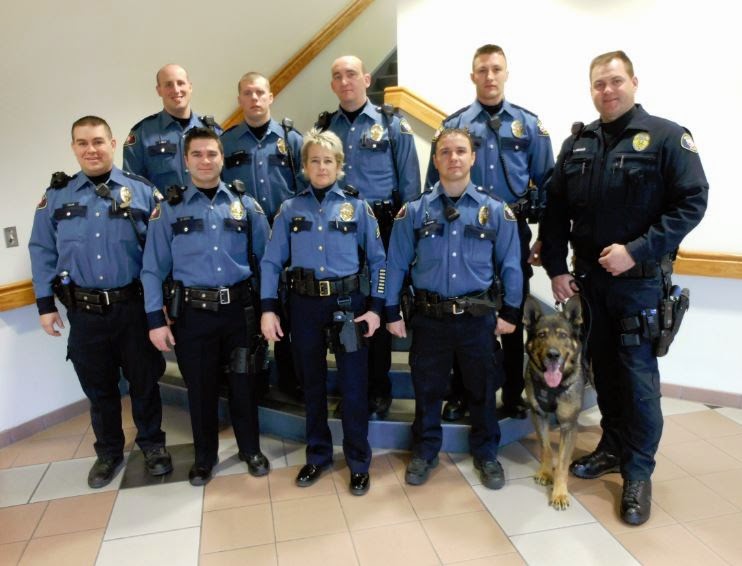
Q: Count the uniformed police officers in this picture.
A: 9